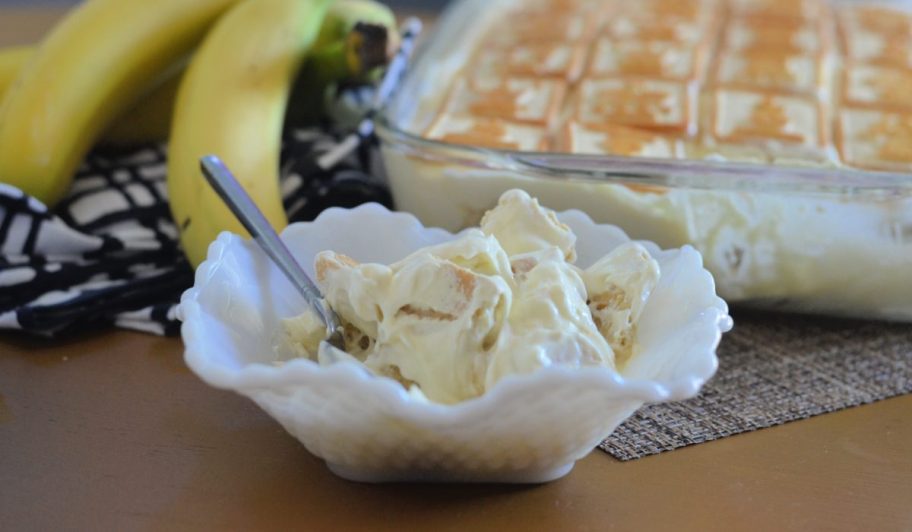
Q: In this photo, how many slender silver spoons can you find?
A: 1